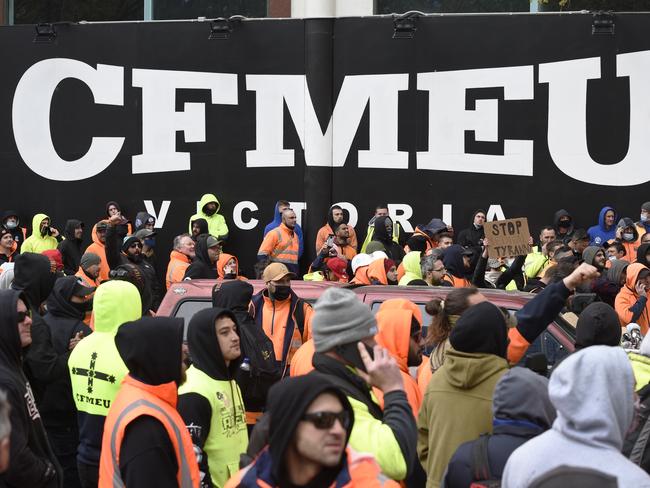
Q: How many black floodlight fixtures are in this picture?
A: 4